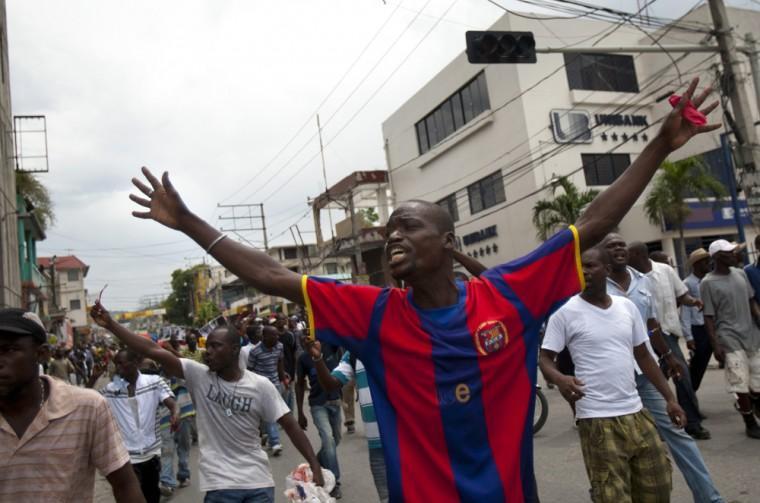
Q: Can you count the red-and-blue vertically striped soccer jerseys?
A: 1